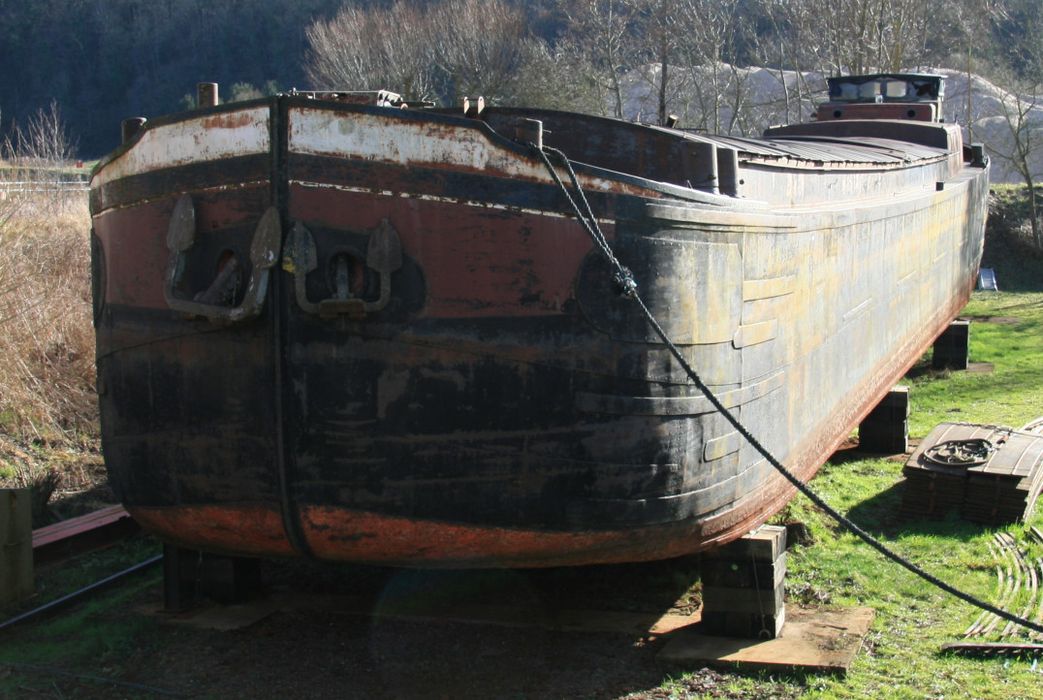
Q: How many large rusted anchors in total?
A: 2